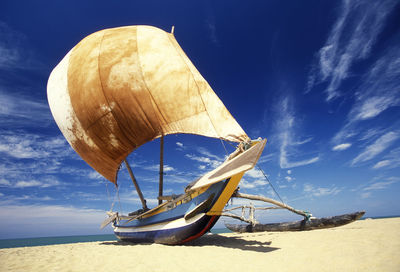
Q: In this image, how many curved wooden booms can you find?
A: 2